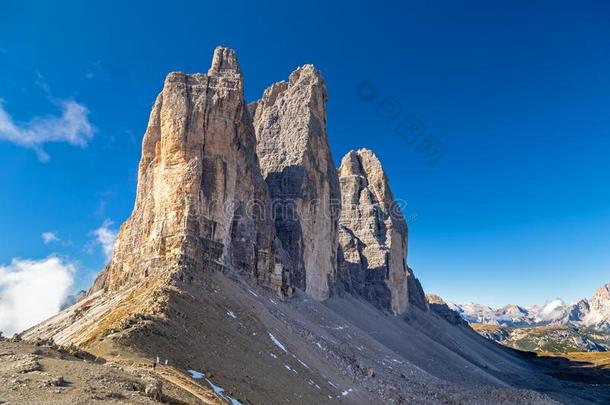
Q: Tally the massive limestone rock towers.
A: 3